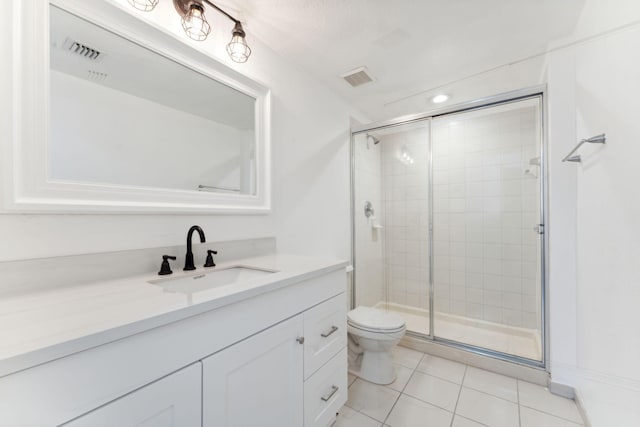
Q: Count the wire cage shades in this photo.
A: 3